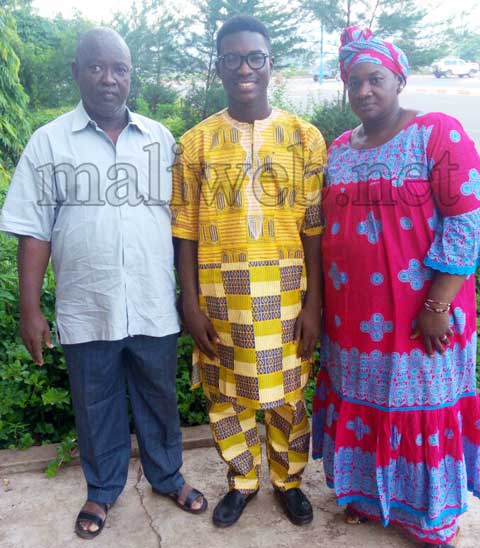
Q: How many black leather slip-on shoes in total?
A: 2